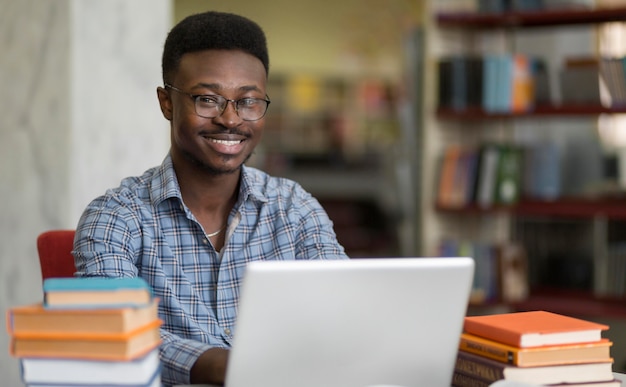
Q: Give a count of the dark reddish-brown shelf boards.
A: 4